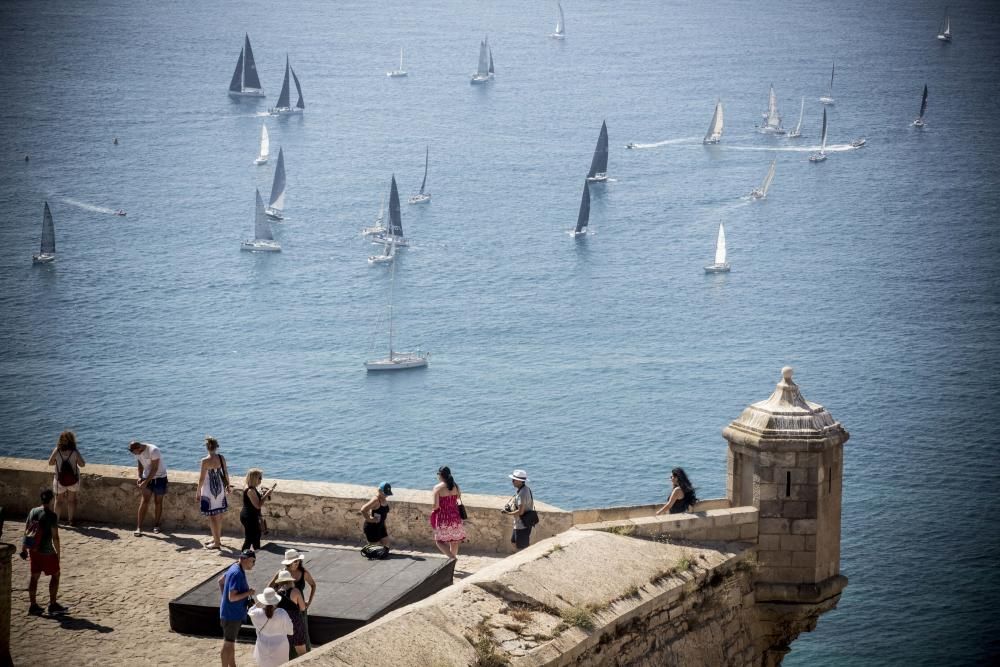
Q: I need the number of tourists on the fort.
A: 13